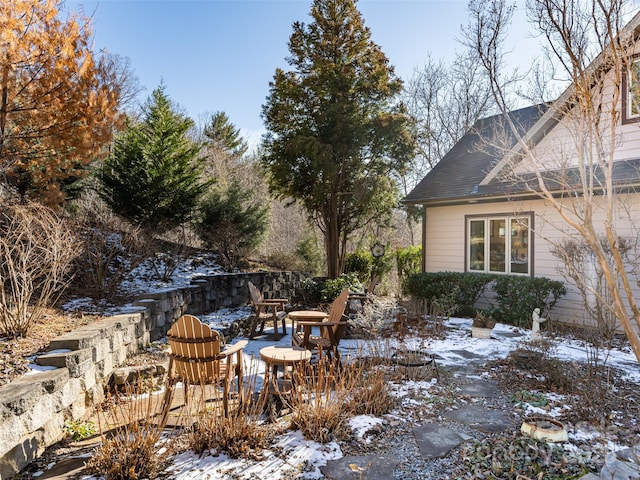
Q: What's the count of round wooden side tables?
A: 2